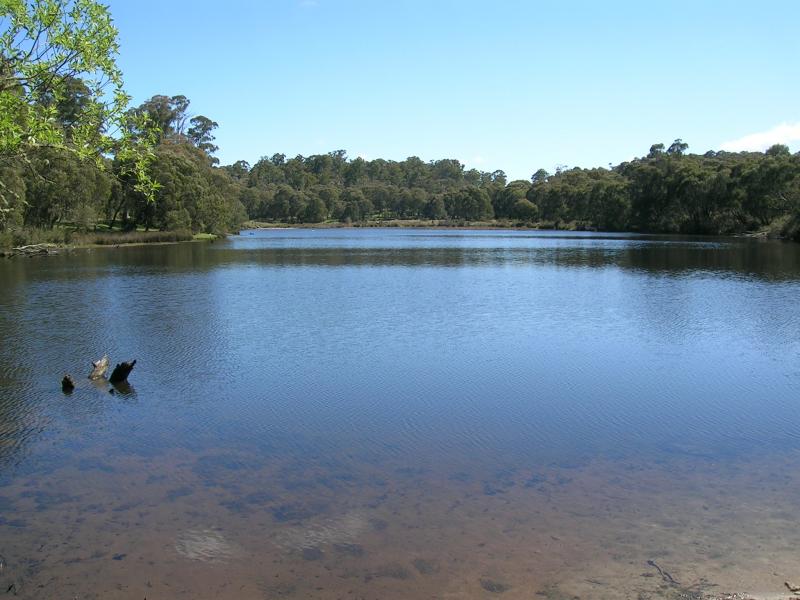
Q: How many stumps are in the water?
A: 3